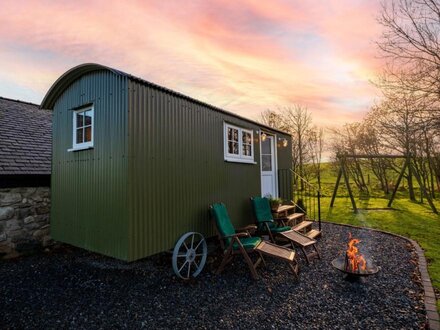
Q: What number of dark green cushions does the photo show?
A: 2